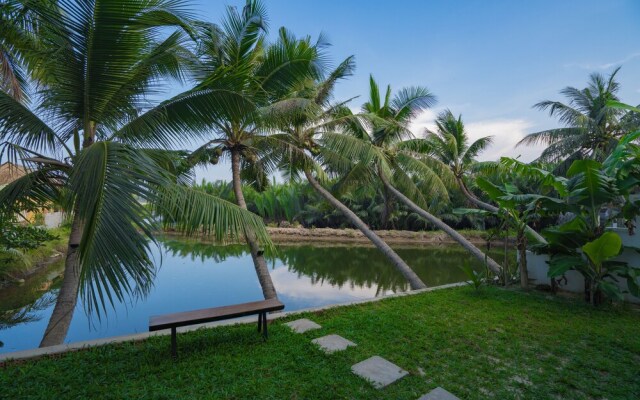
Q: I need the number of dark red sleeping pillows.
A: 0